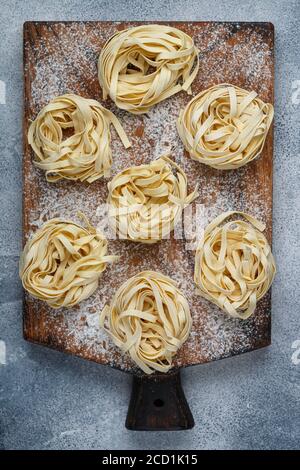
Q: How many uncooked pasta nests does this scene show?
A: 7